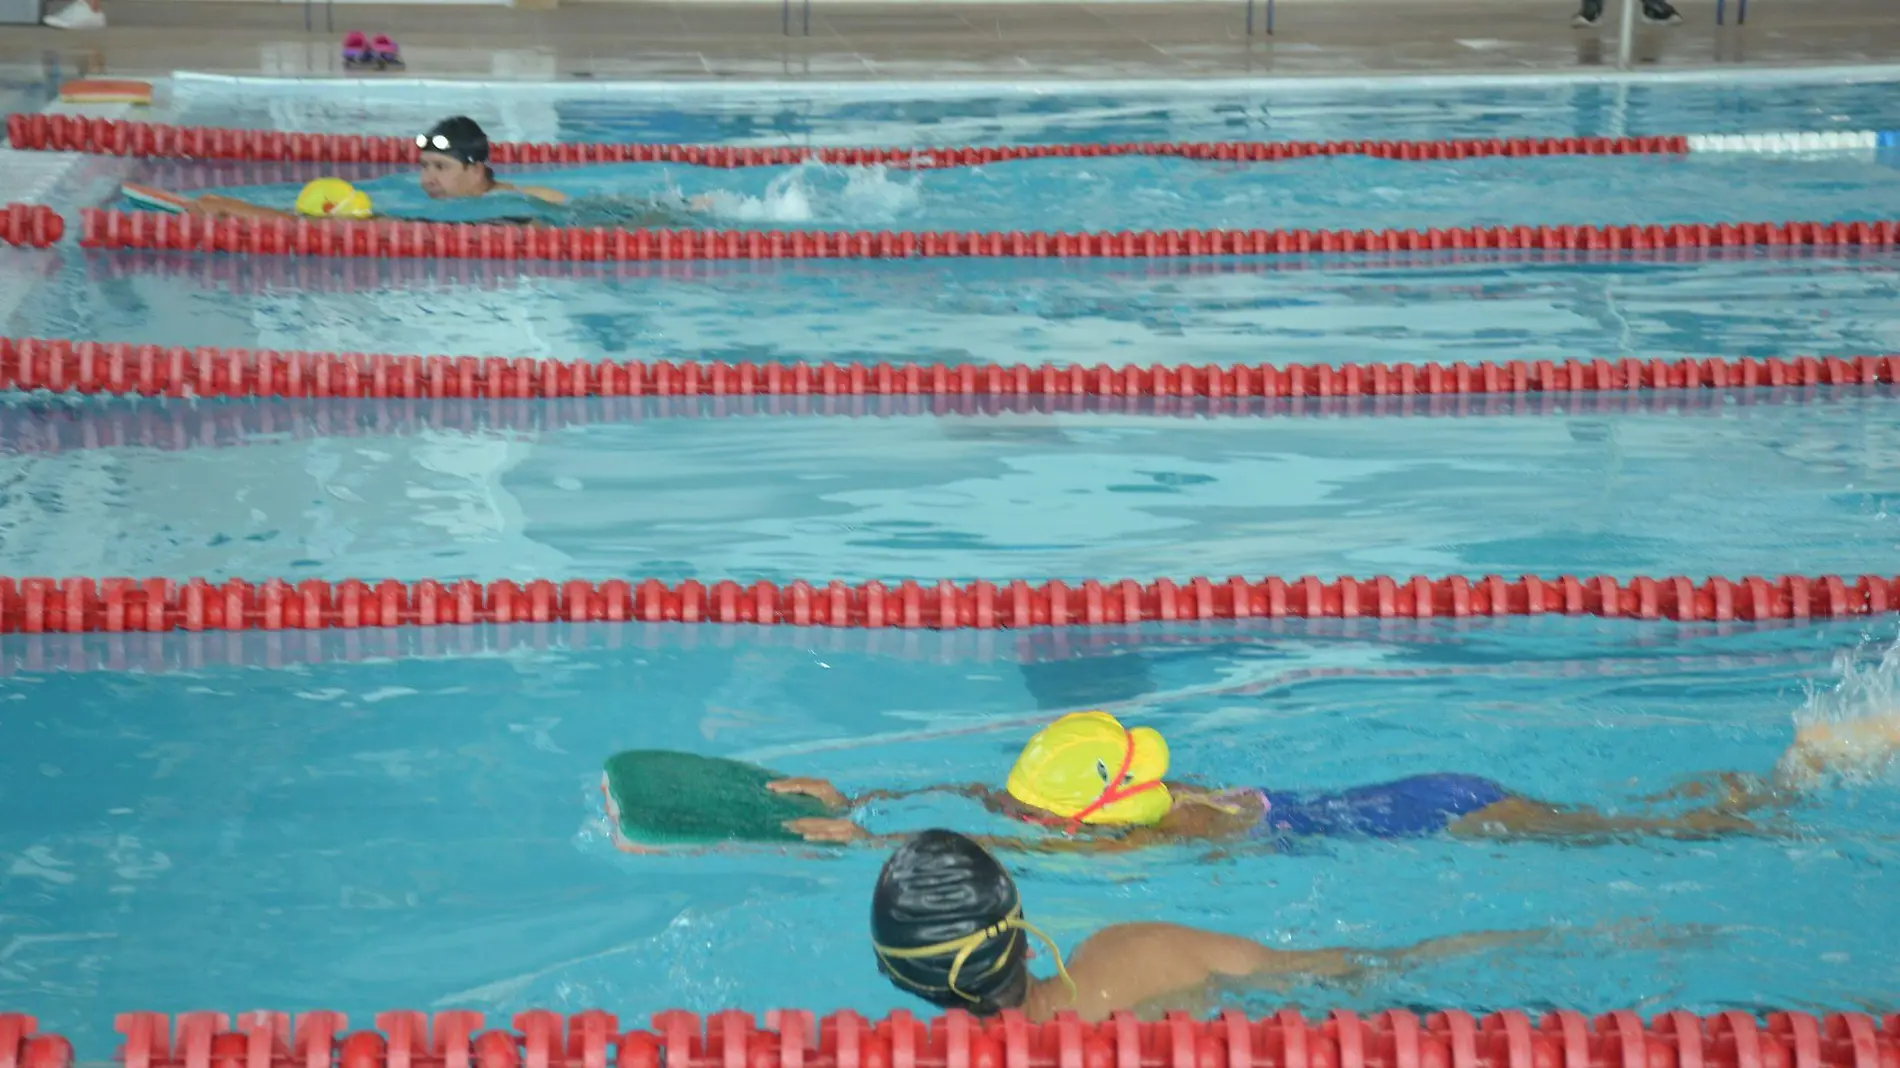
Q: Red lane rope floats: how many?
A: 5